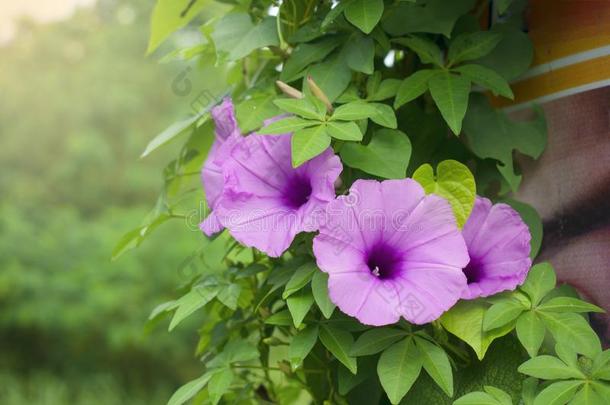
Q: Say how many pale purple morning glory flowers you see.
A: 4